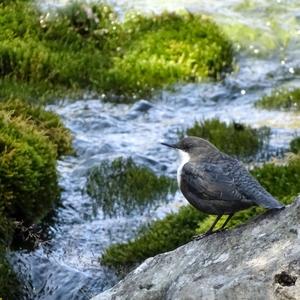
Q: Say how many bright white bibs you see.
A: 1